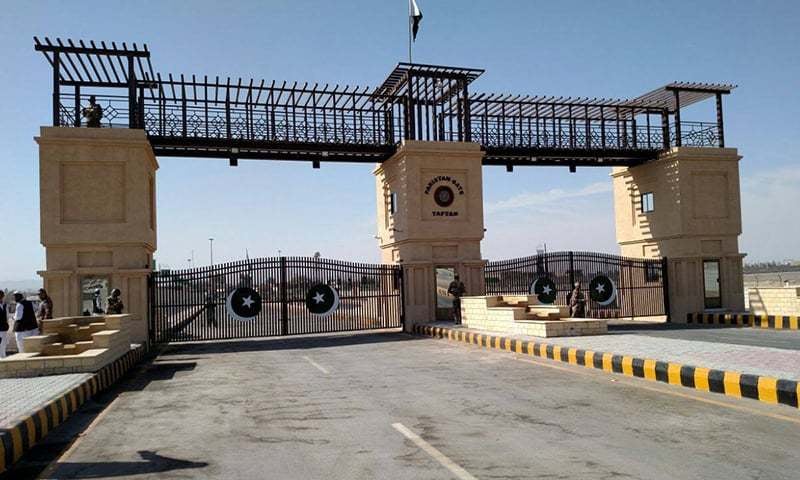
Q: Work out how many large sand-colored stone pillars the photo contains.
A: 3